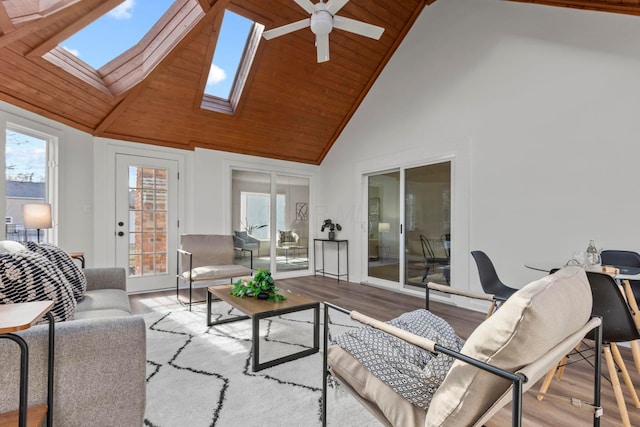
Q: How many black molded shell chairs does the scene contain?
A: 3